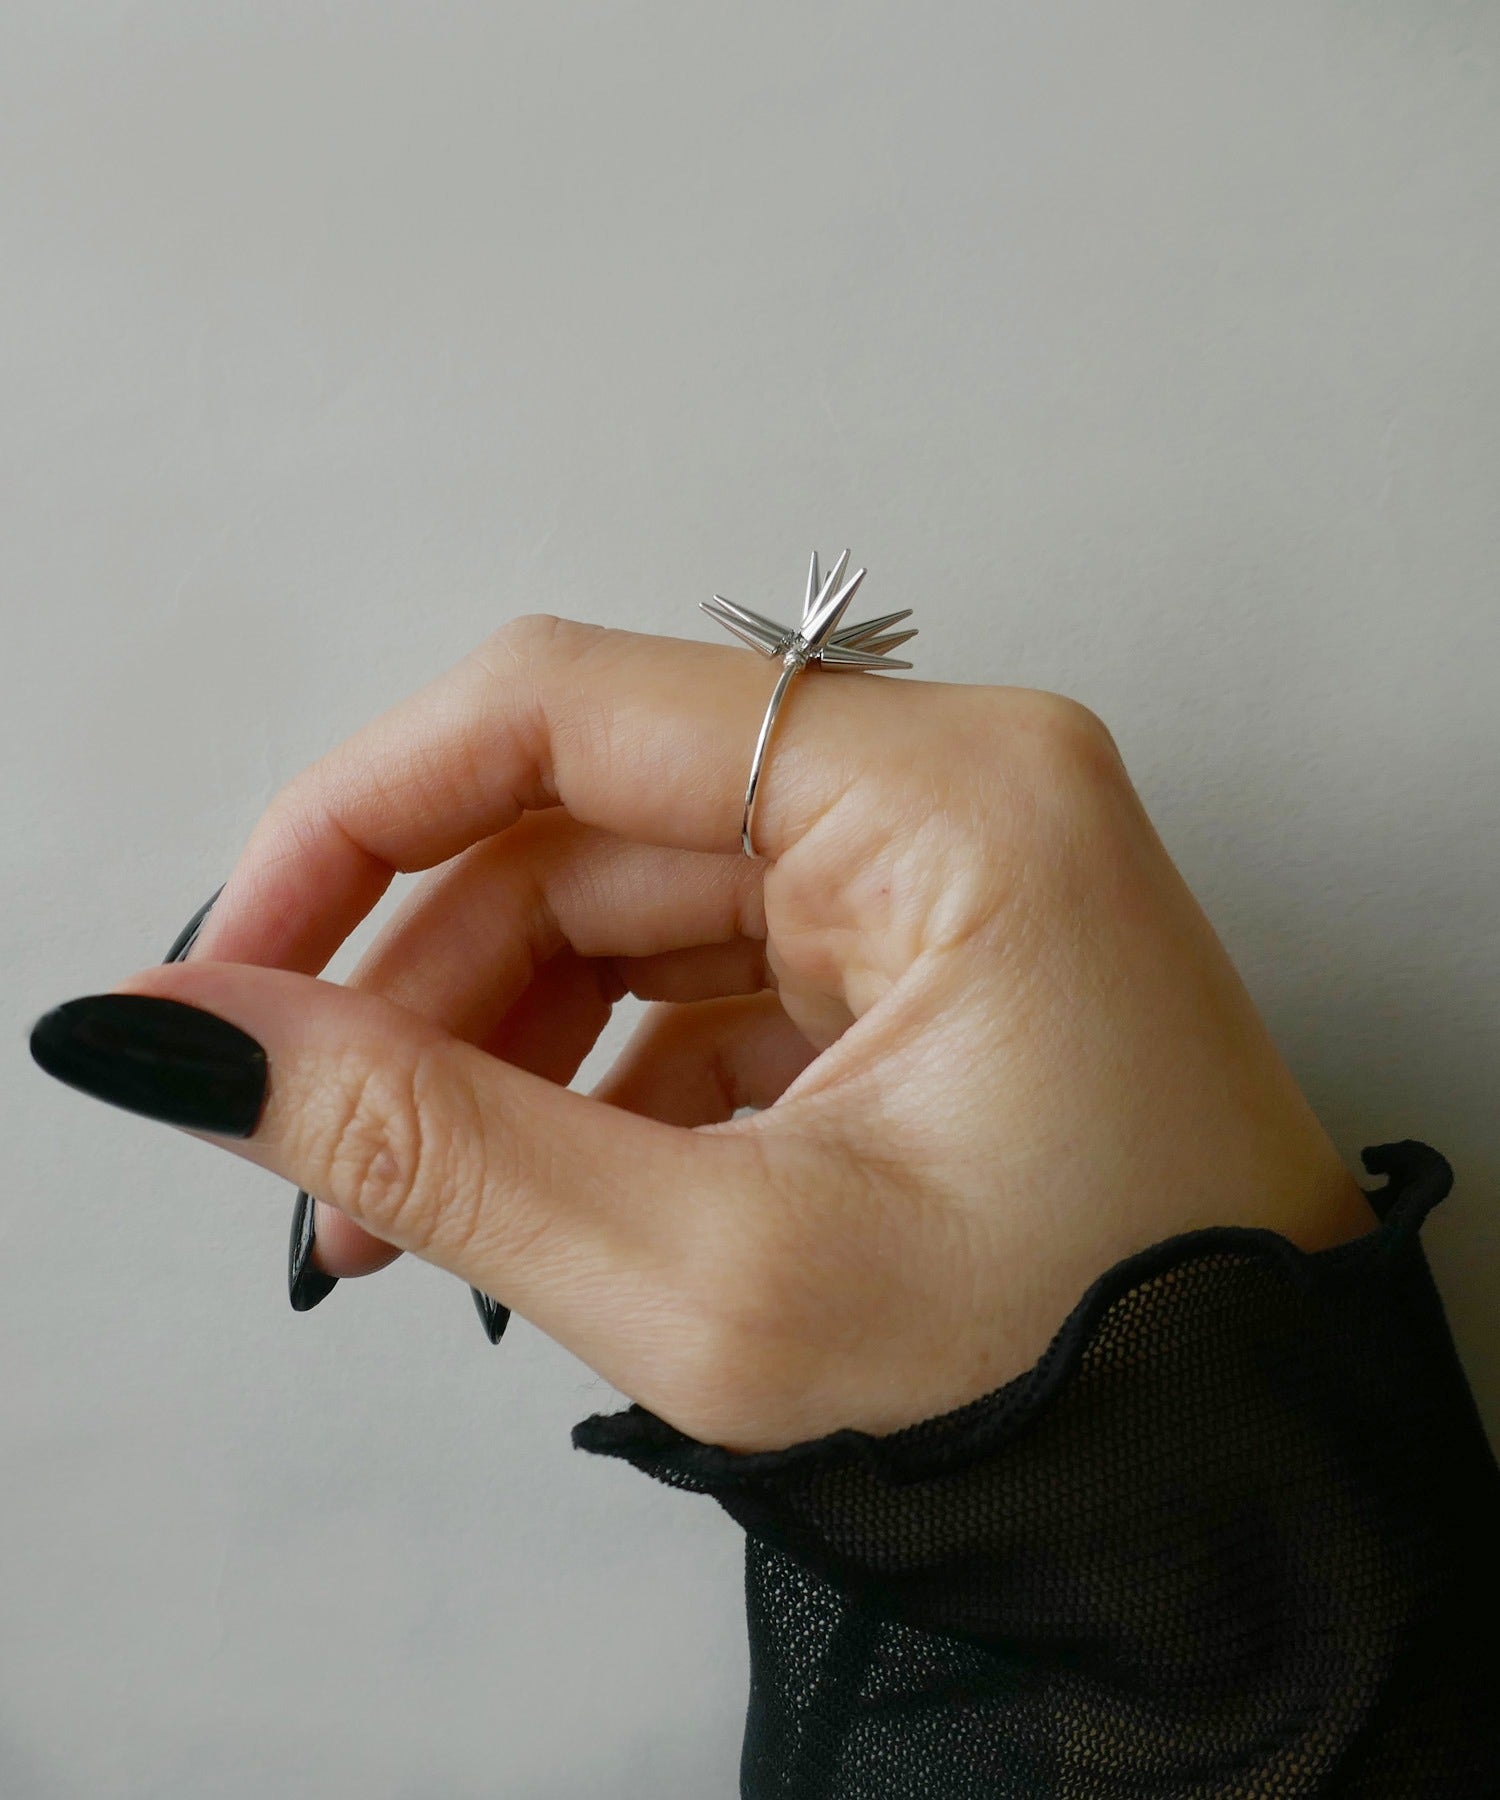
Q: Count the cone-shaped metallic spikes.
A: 9